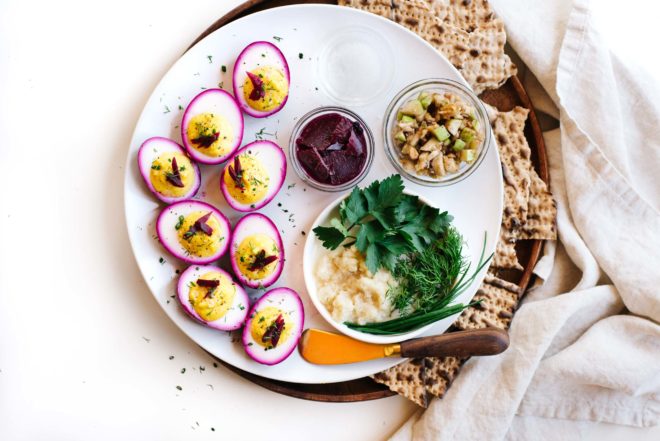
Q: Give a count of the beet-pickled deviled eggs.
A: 8